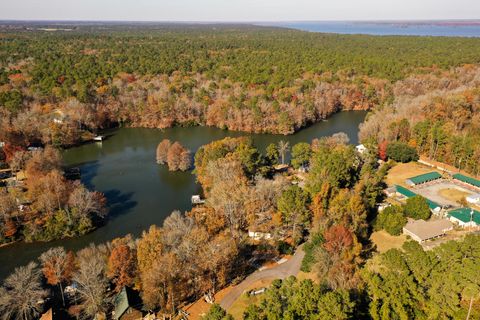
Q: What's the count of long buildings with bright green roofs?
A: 4